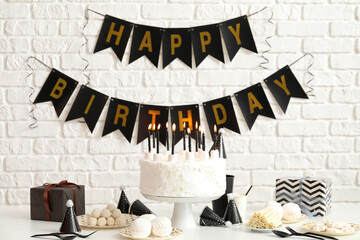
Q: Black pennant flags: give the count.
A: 13